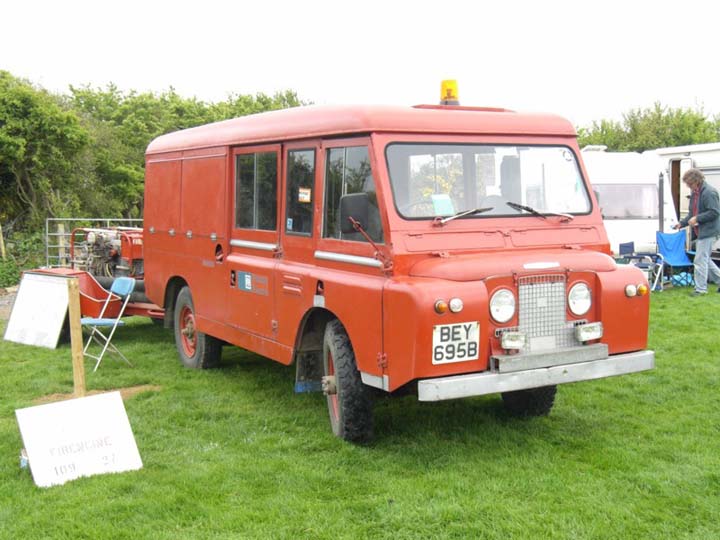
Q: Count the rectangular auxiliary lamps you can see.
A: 2